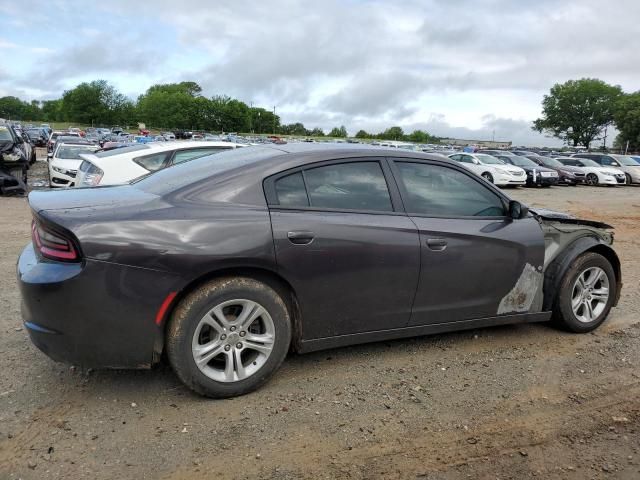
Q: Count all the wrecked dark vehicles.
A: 2